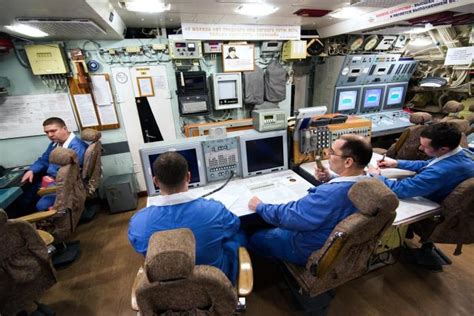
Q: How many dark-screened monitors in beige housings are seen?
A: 2